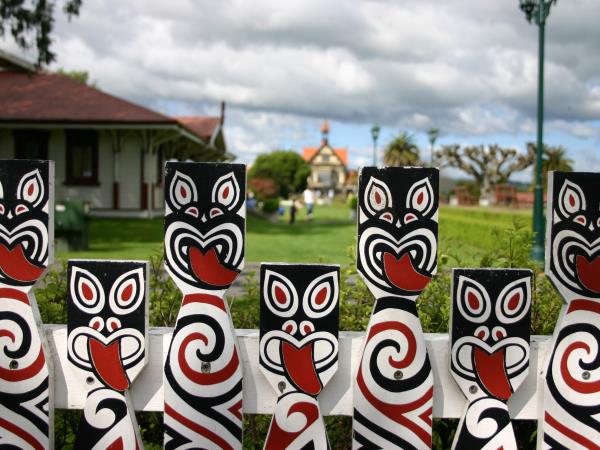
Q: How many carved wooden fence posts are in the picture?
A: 7